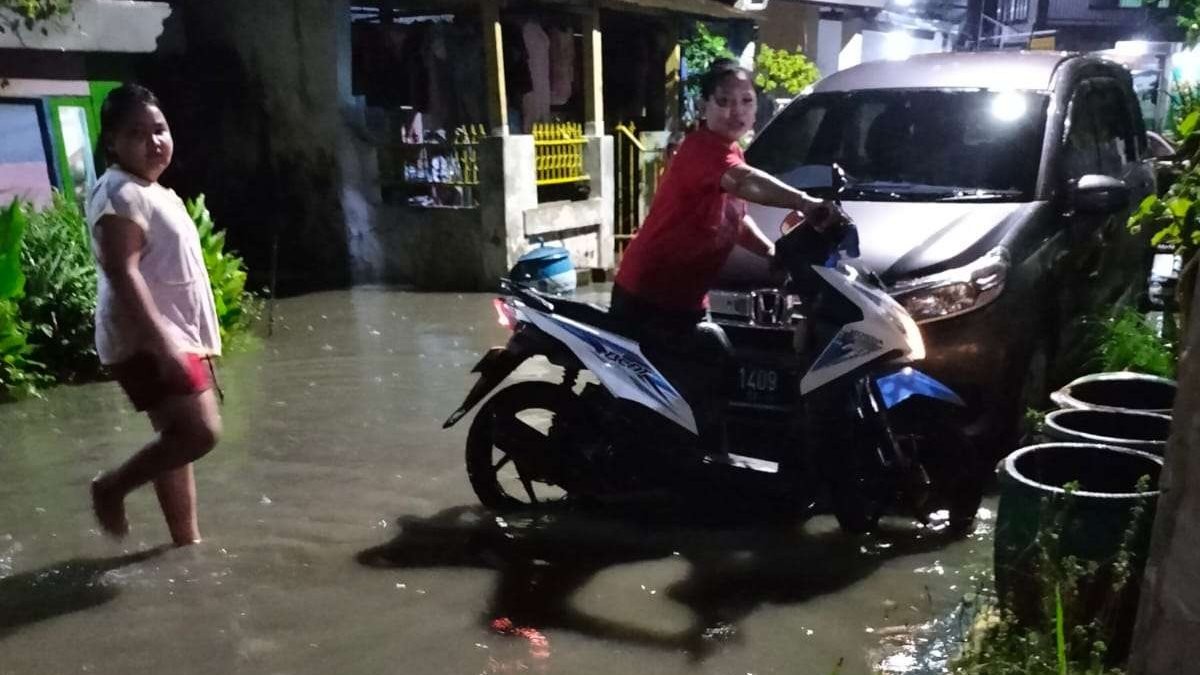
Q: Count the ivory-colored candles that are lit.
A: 0